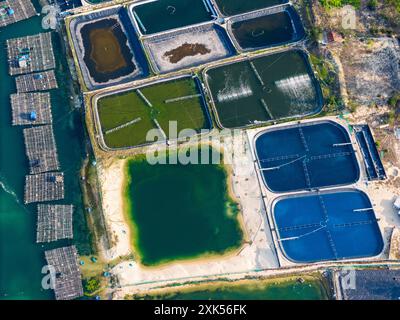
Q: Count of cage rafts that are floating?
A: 8